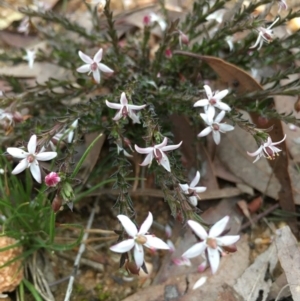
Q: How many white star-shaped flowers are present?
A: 11